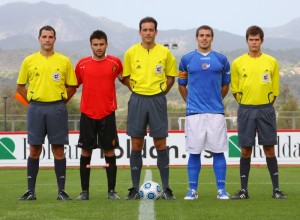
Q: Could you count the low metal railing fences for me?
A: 1